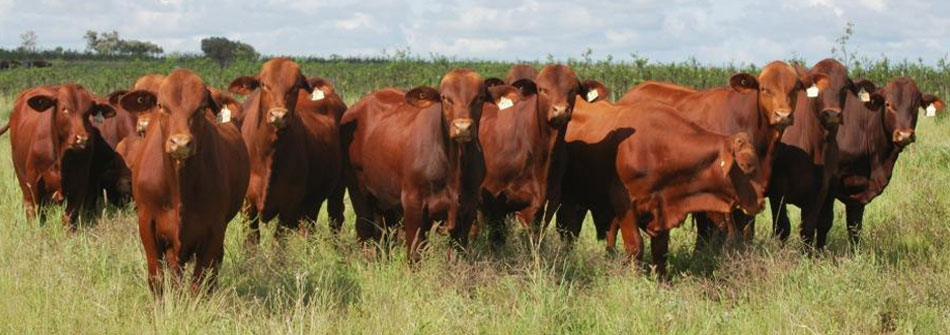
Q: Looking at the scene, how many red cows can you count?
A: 11